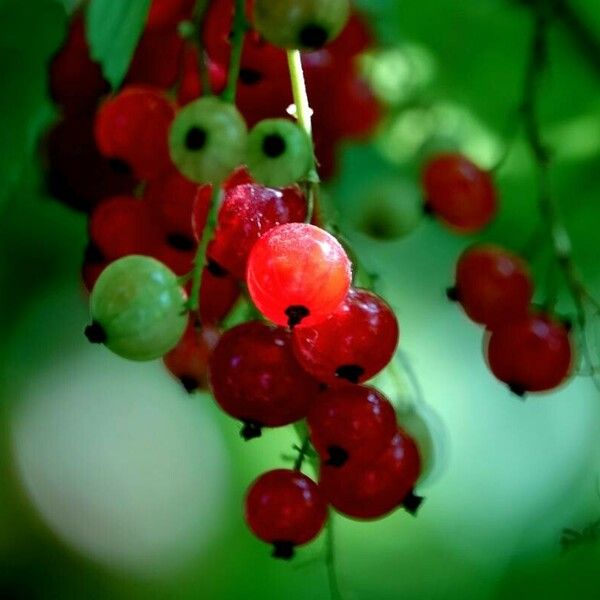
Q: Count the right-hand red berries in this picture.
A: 3